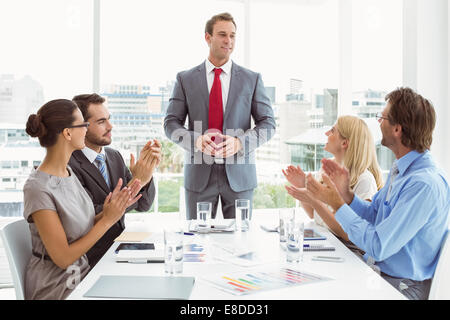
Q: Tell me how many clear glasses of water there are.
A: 5